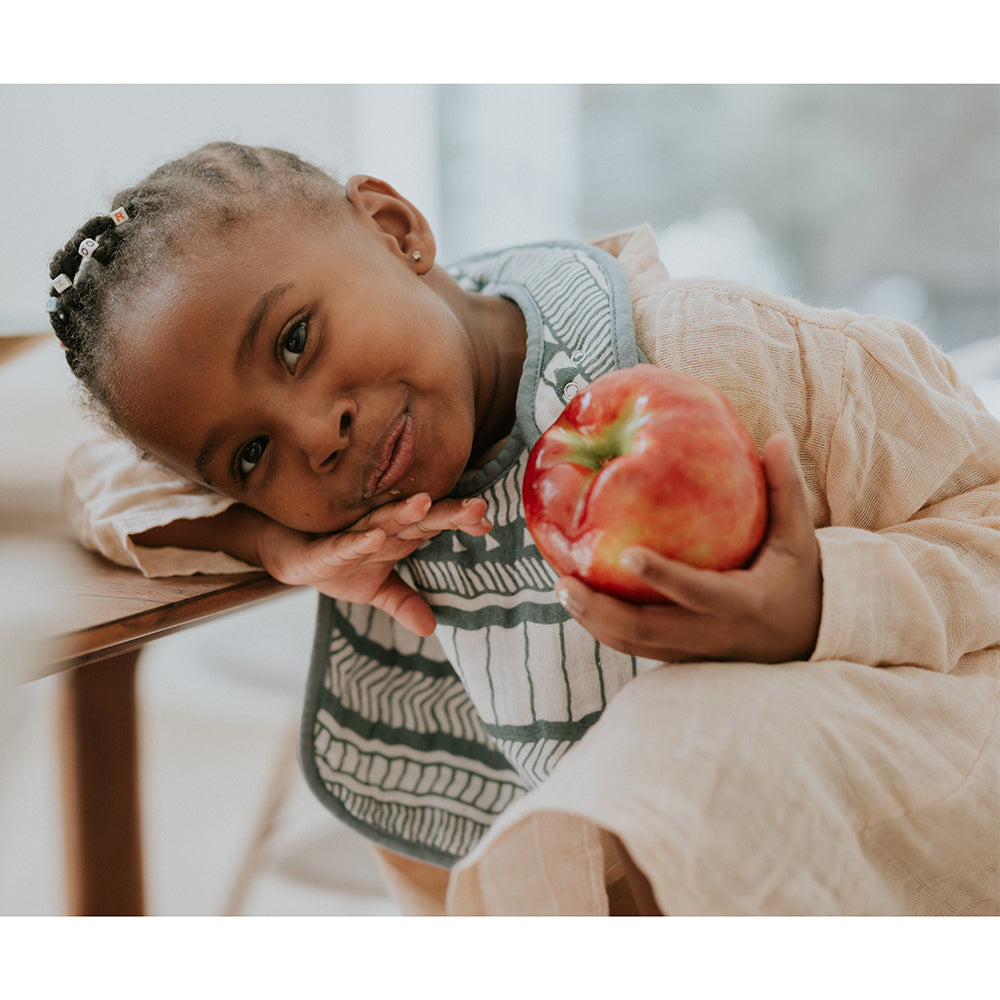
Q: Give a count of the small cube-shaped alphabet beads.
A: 4